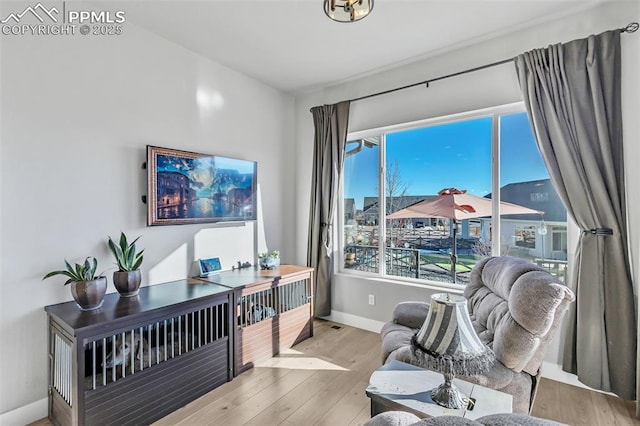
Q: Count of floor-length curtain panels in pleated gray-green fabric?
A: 2